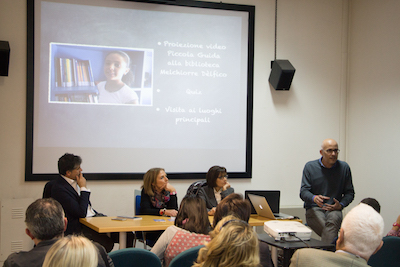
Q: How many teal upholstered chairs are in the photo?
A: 3